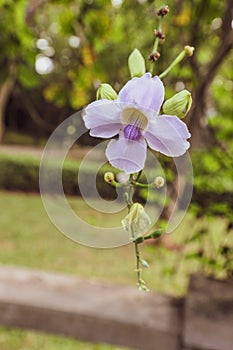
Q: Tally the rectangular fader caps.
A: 0